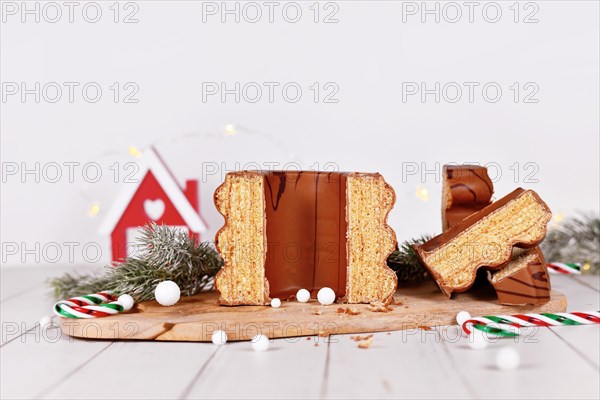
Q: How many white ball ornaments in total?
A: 11